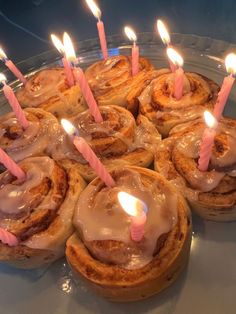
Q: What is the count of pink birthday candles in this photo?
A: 14